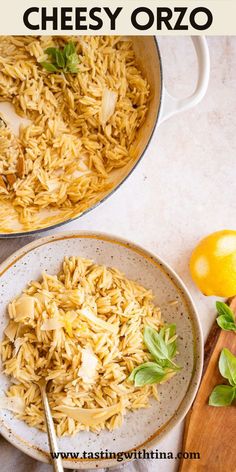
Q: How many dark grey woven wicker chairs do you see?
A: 0